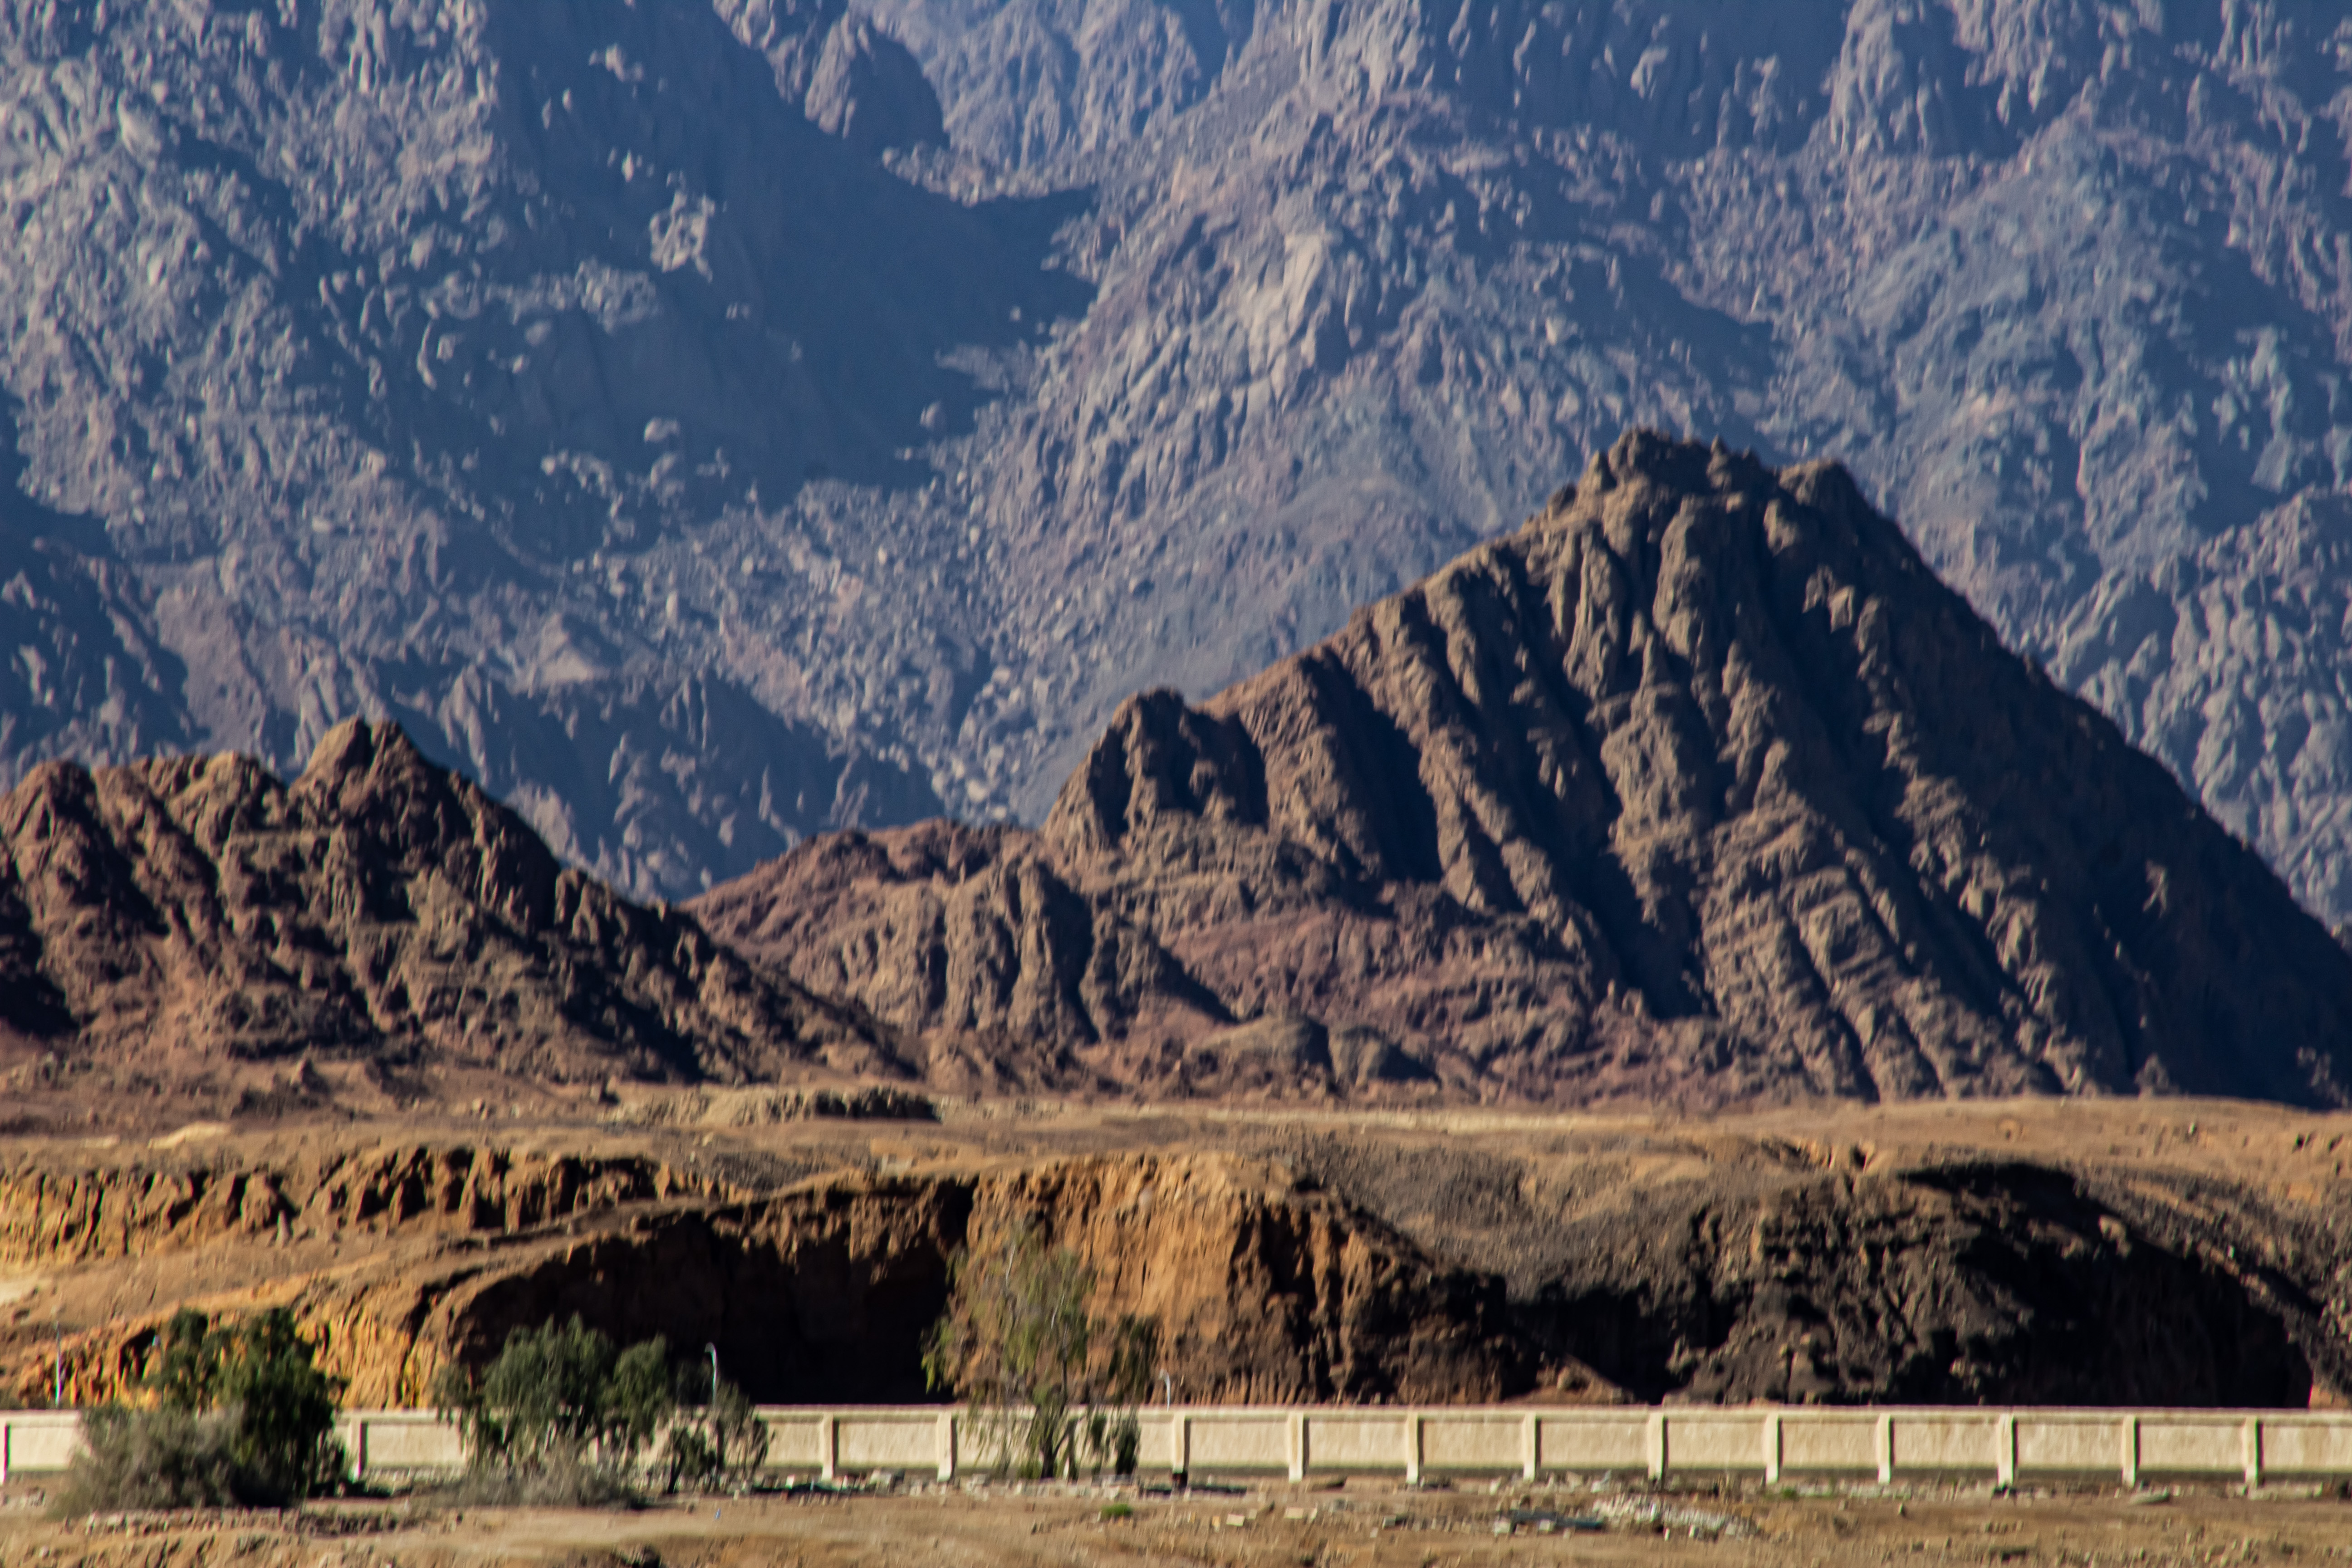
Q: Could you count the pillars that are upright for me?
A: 14